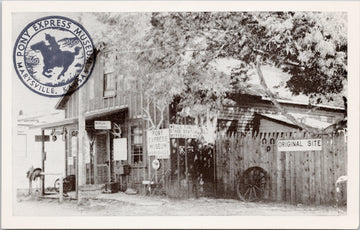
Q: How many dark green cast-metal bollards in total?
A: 0